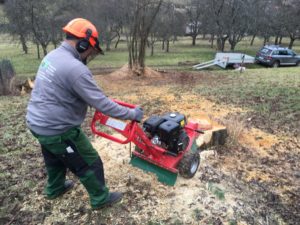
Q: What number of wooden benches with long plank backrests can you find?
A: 0